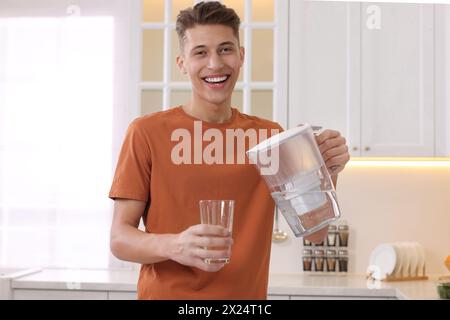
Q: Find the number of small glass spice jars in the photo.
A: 8